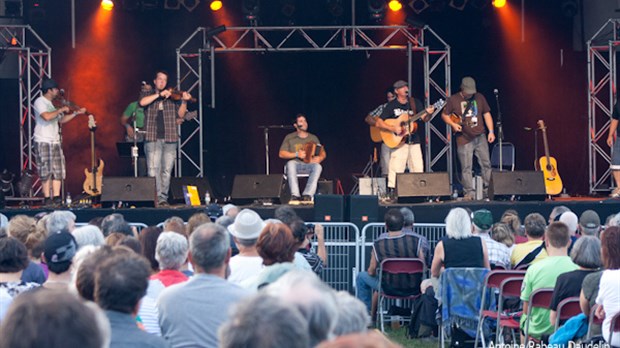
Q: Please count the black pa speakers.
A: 7